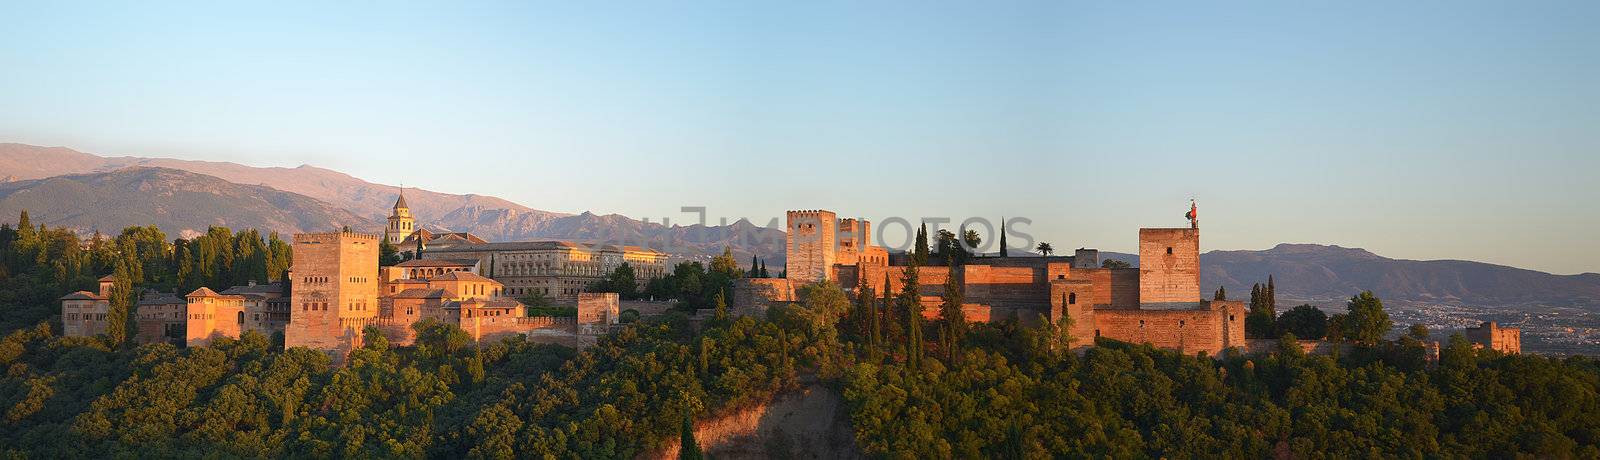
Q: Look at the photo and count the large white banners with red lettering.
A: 0